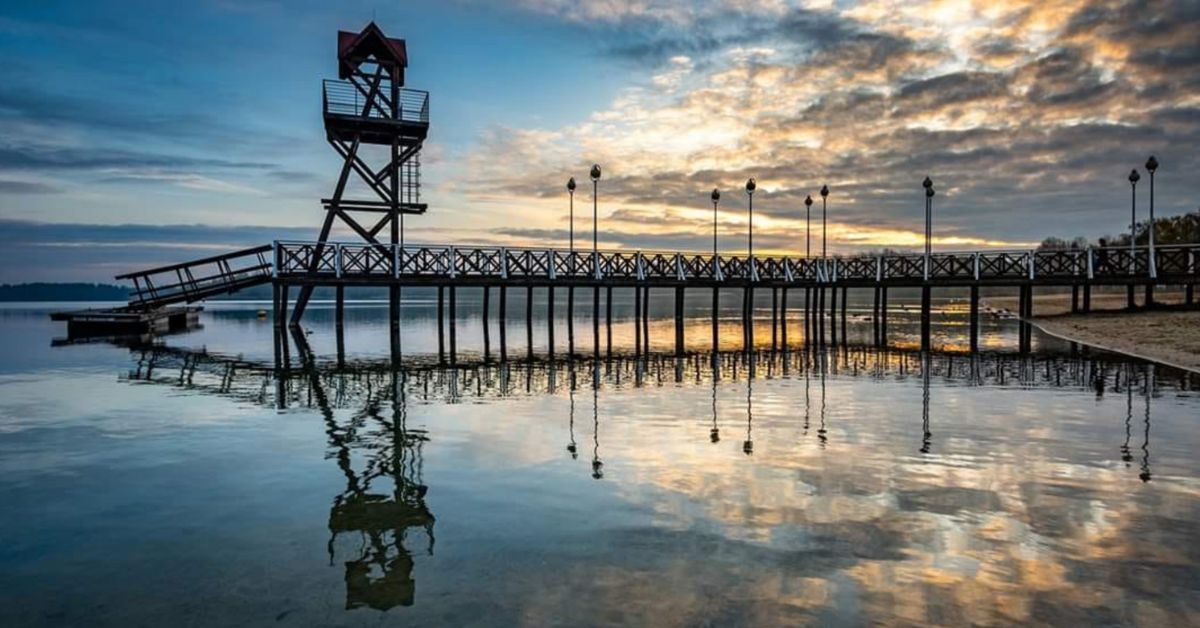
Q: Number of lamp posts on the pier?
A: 10